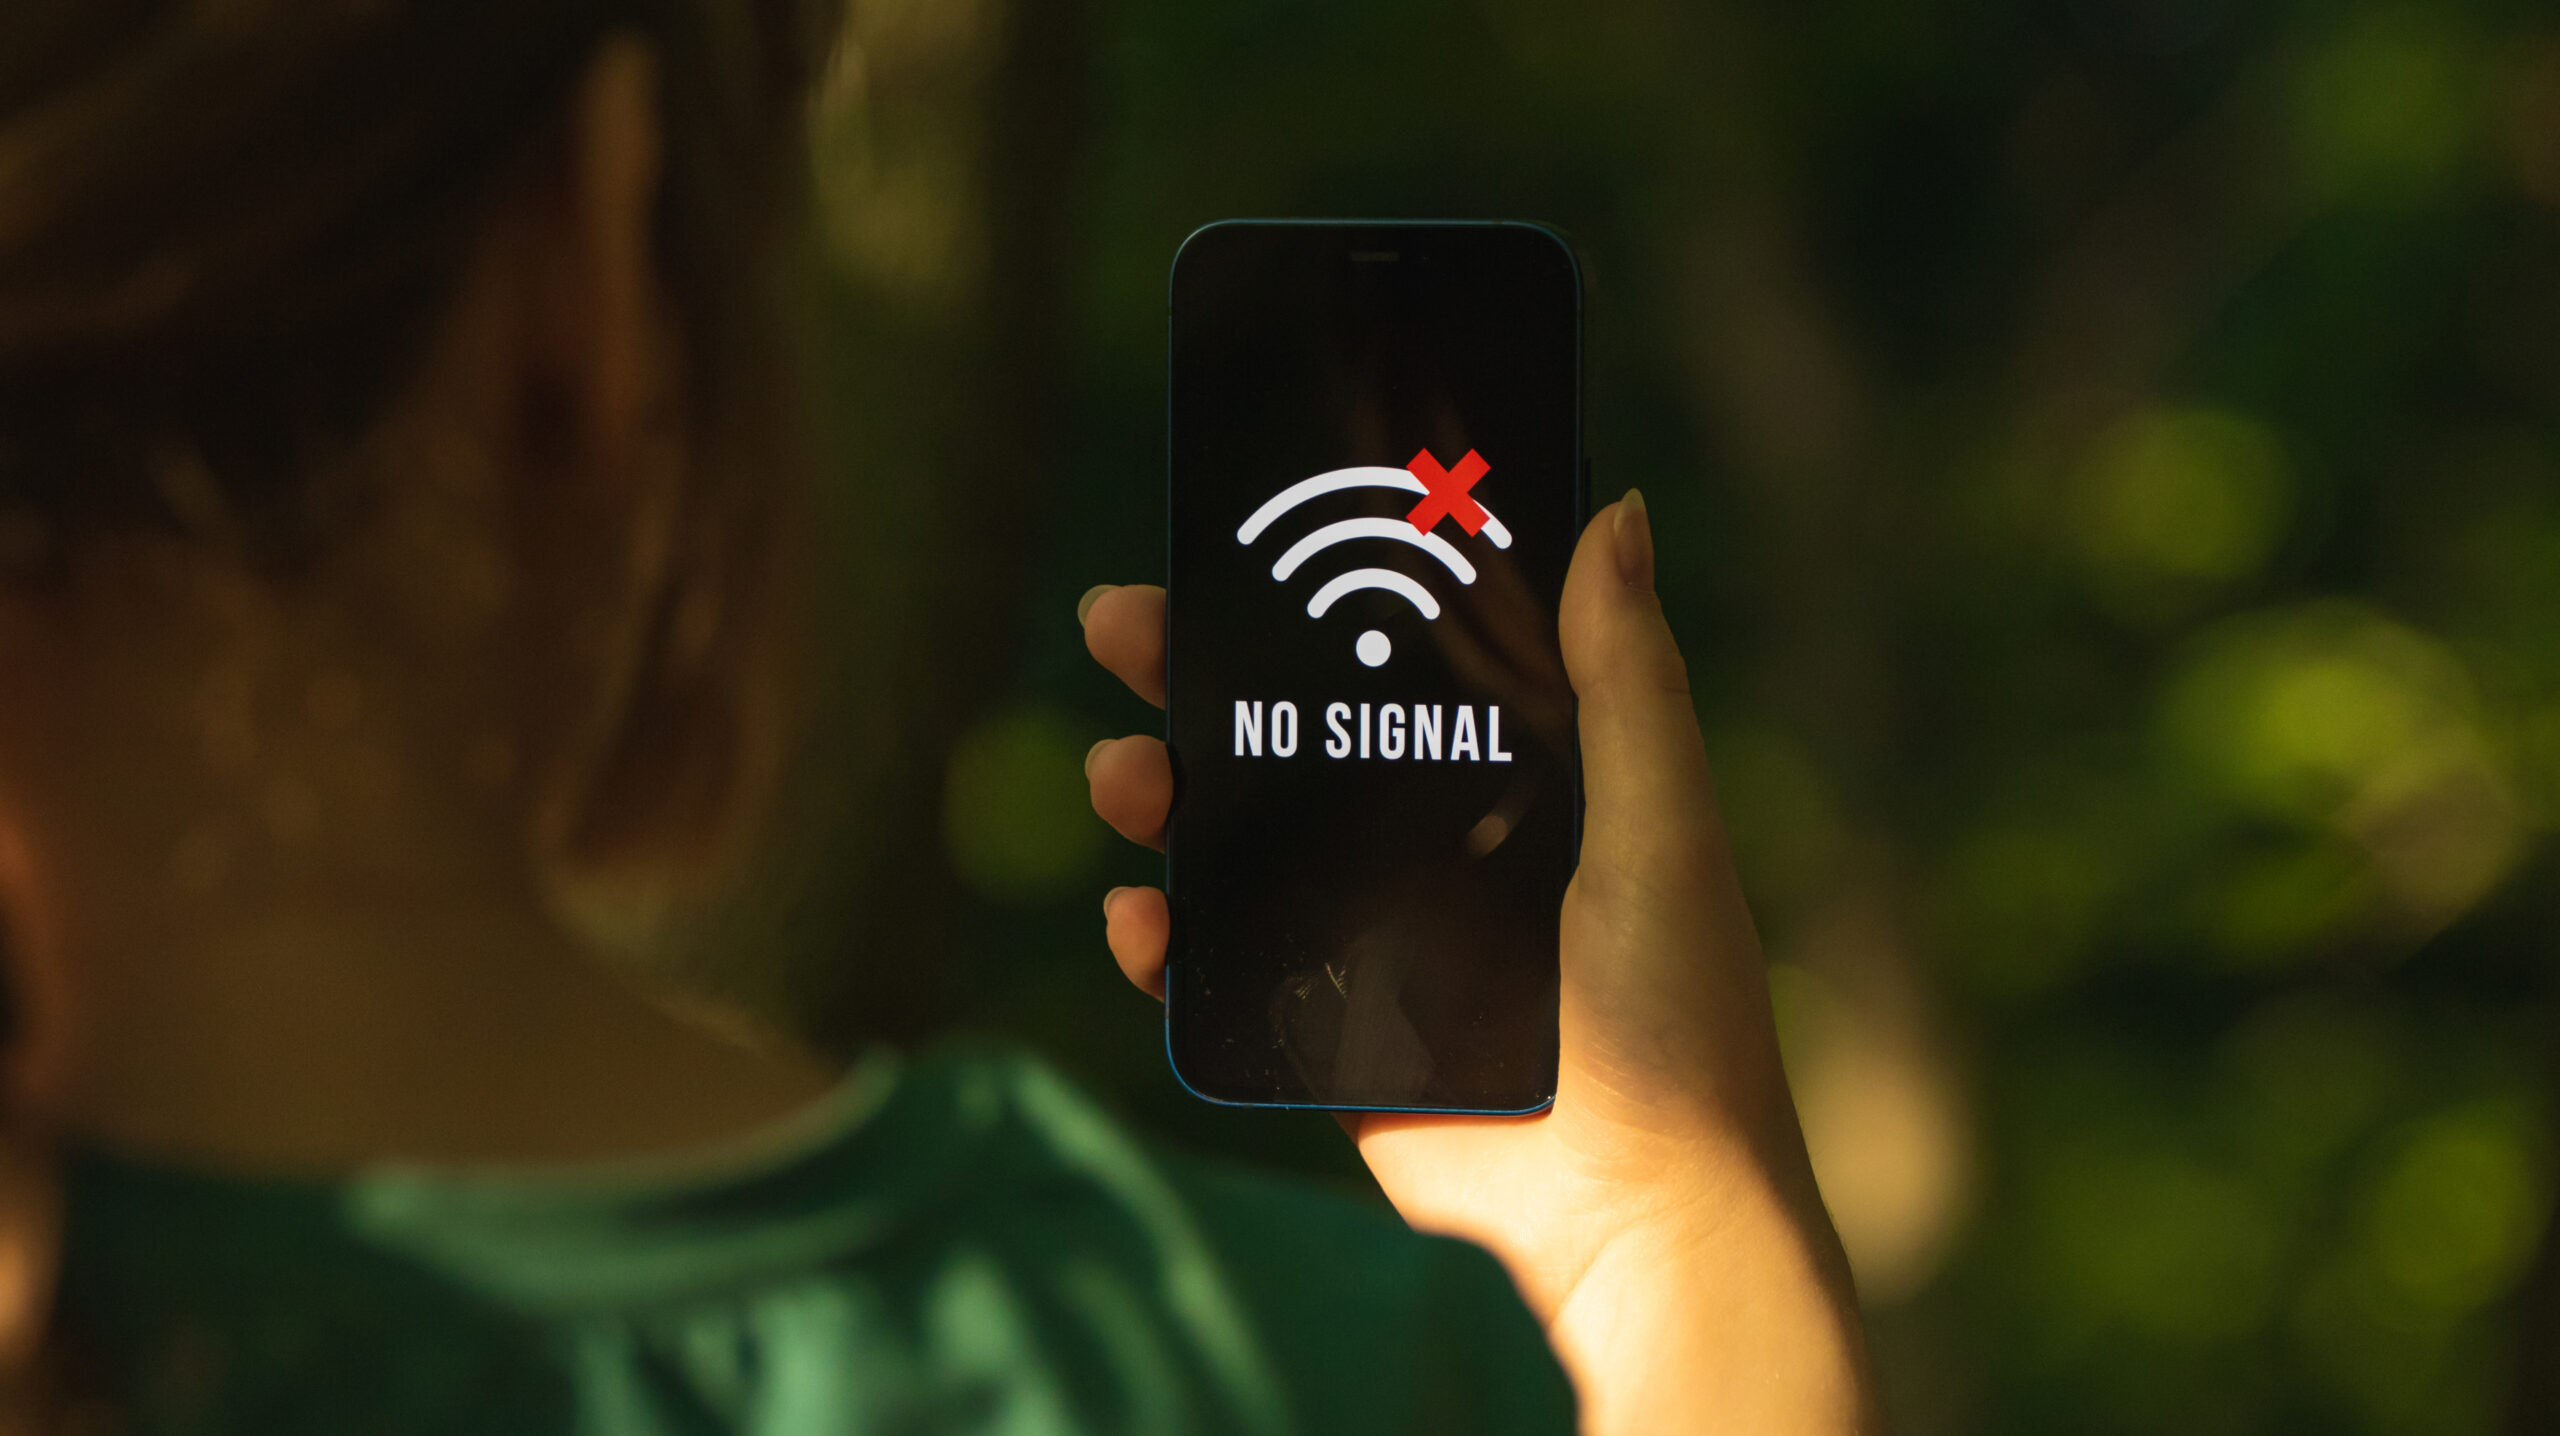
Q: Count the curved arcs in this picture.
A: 3